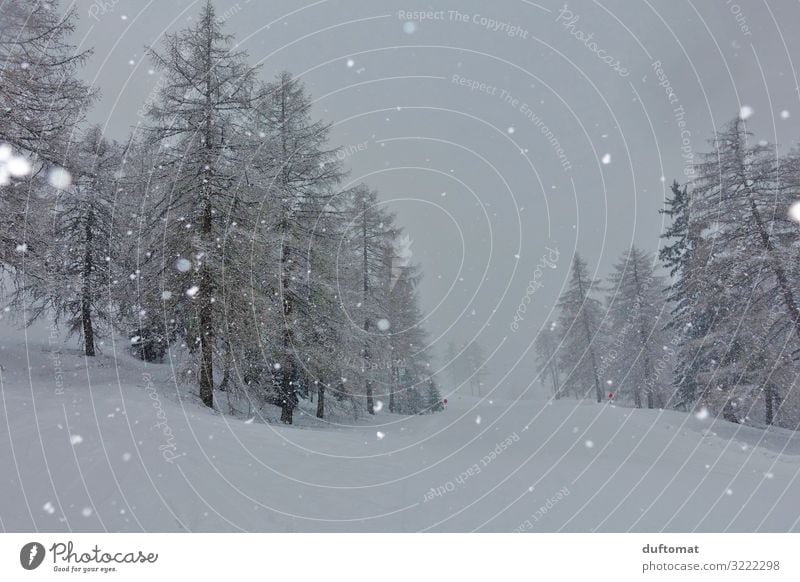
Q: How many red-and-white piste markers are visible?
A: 2